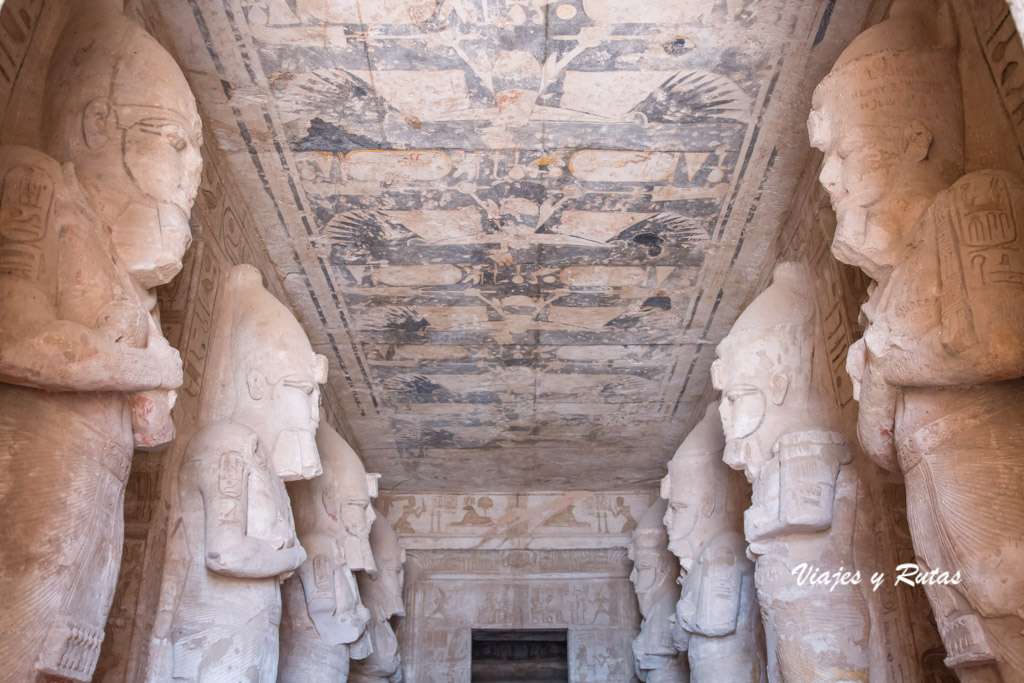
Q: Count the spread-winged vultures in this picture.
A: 5